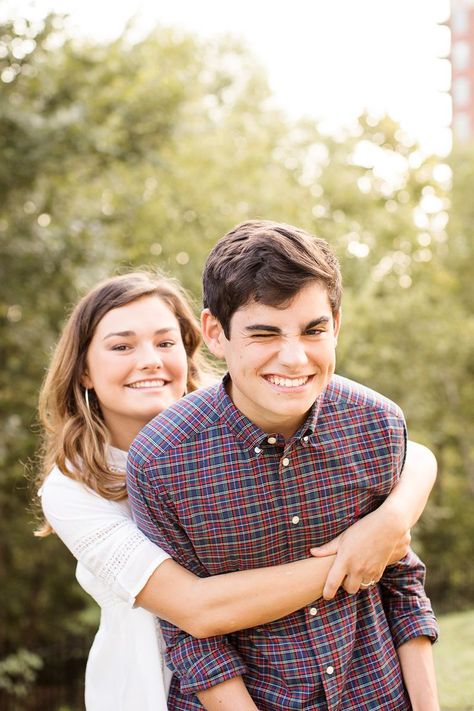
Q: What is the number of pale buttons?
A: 7